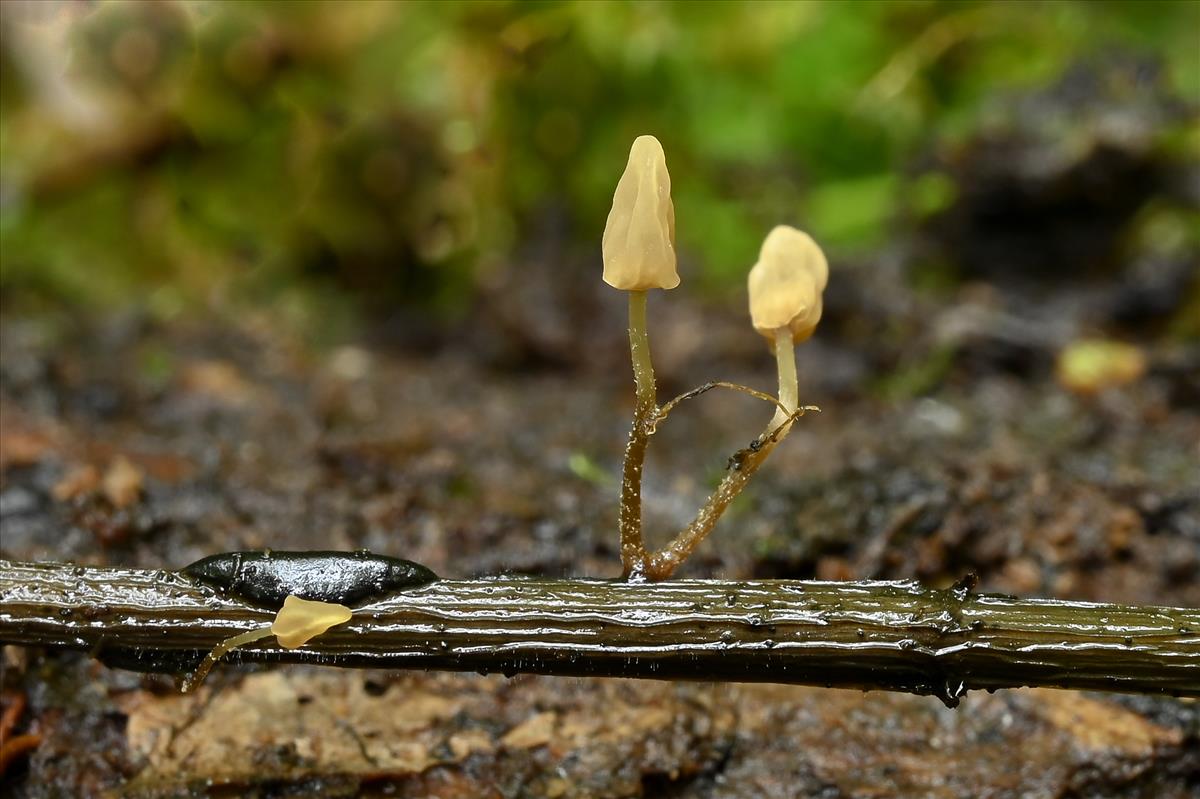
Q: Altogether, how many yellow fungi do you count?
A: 3